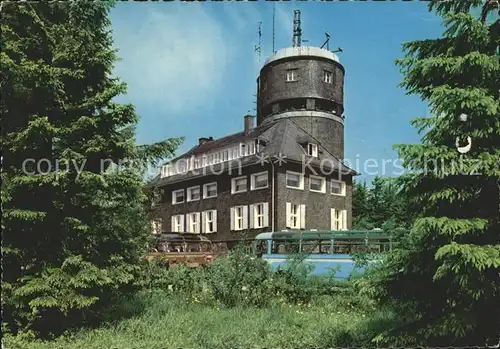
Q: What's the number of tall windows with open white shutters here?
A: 7